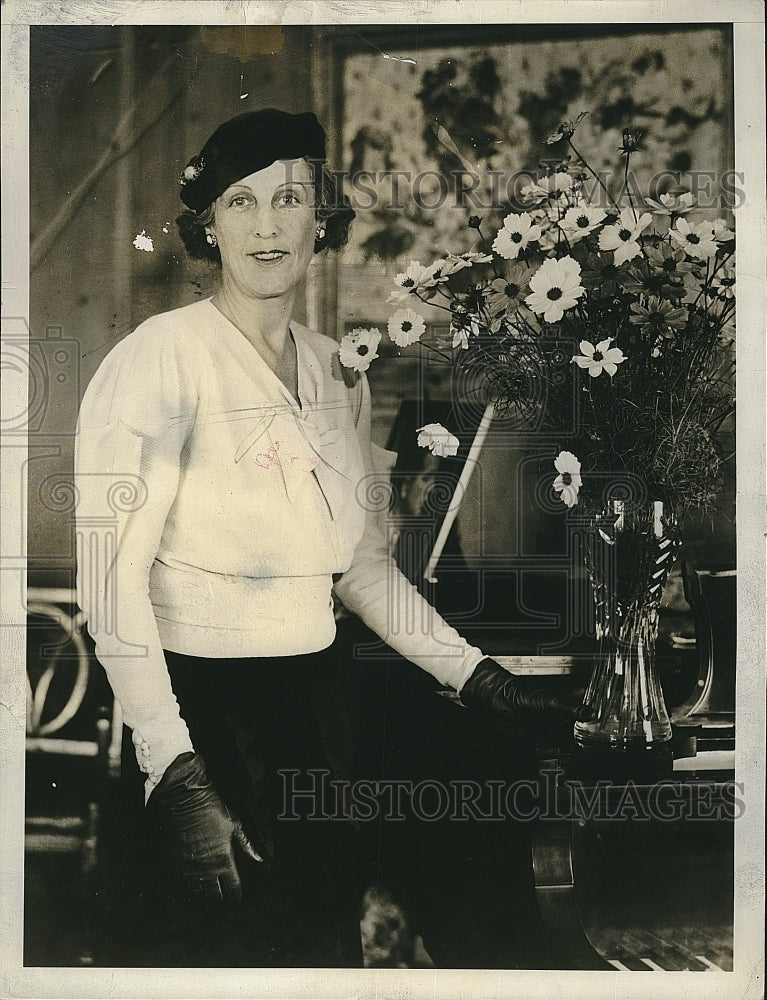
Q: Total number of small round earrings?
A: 2